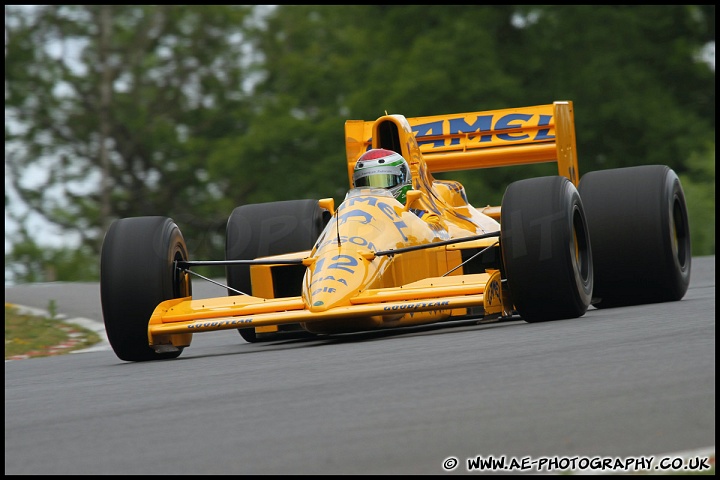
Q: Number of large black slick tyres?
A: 4